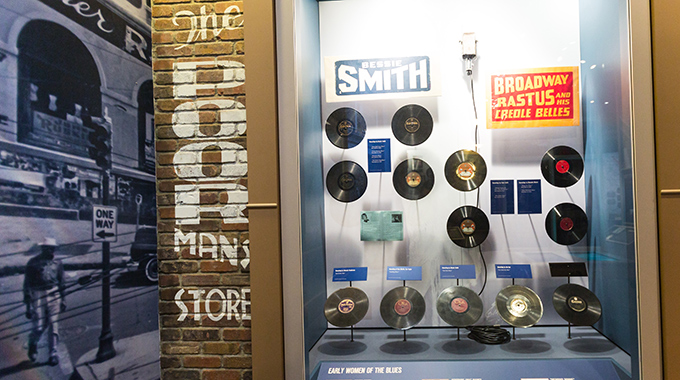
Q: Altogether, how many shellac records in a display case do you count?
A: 13